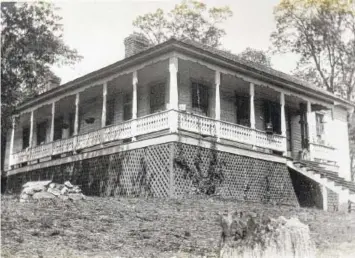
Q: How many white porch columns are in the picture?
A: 11